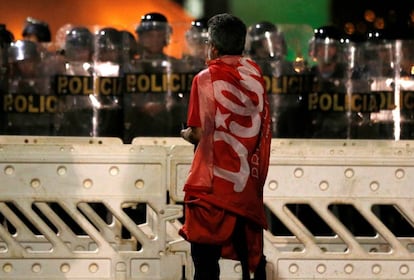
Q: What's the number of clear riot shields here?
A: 6